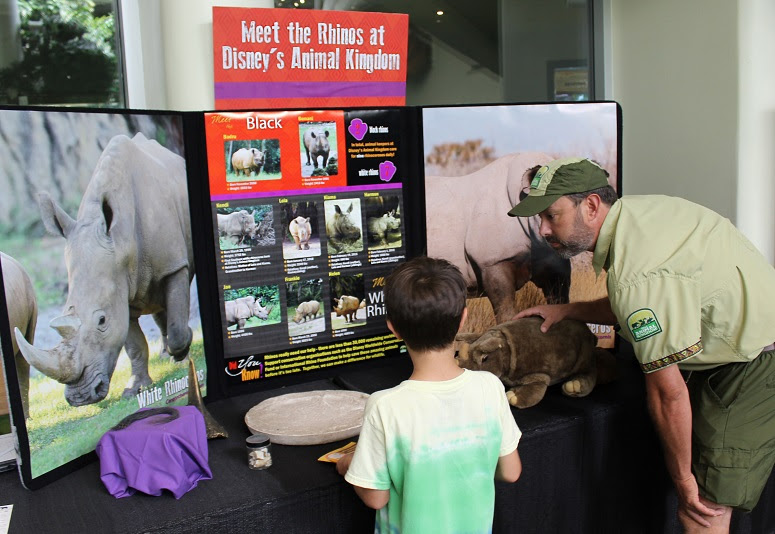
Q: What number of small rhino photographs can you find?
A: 9